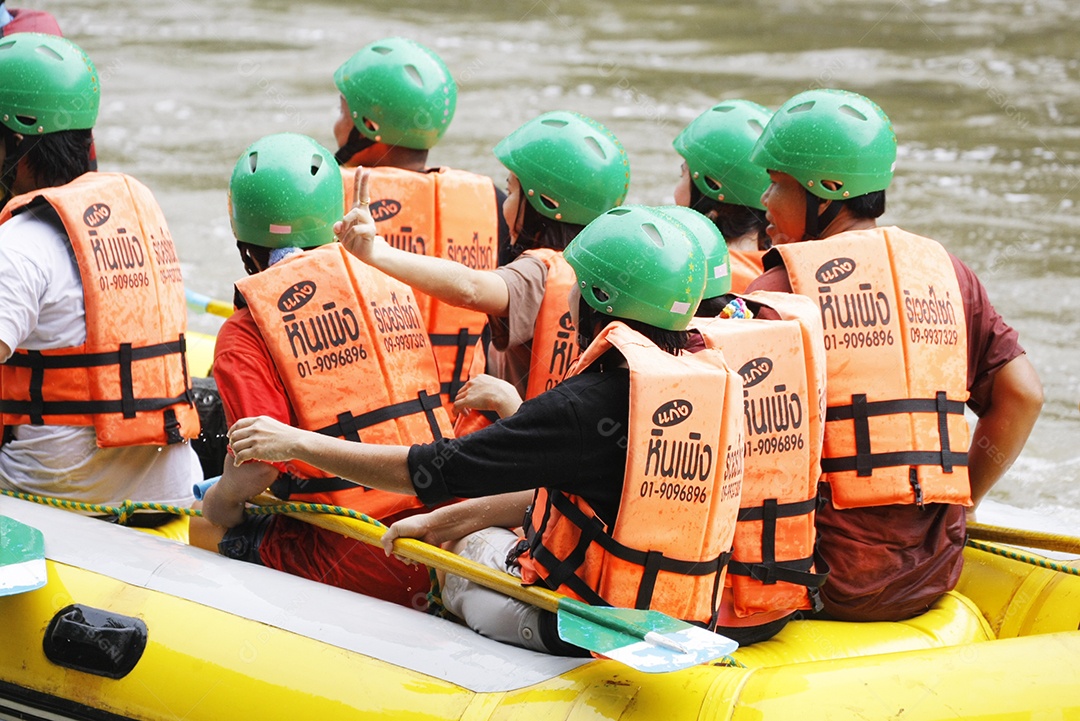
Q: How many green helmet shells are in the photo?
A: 8